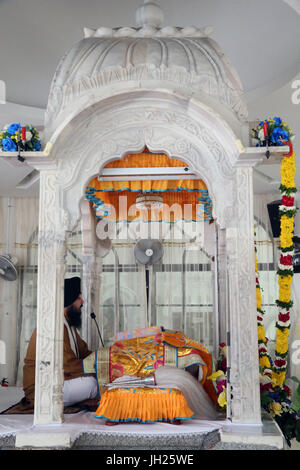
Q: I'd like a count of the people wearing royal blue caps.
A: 0